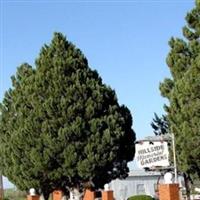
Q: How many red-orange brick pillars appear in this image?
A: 5